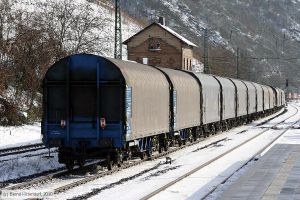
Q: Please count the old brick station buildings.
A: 1